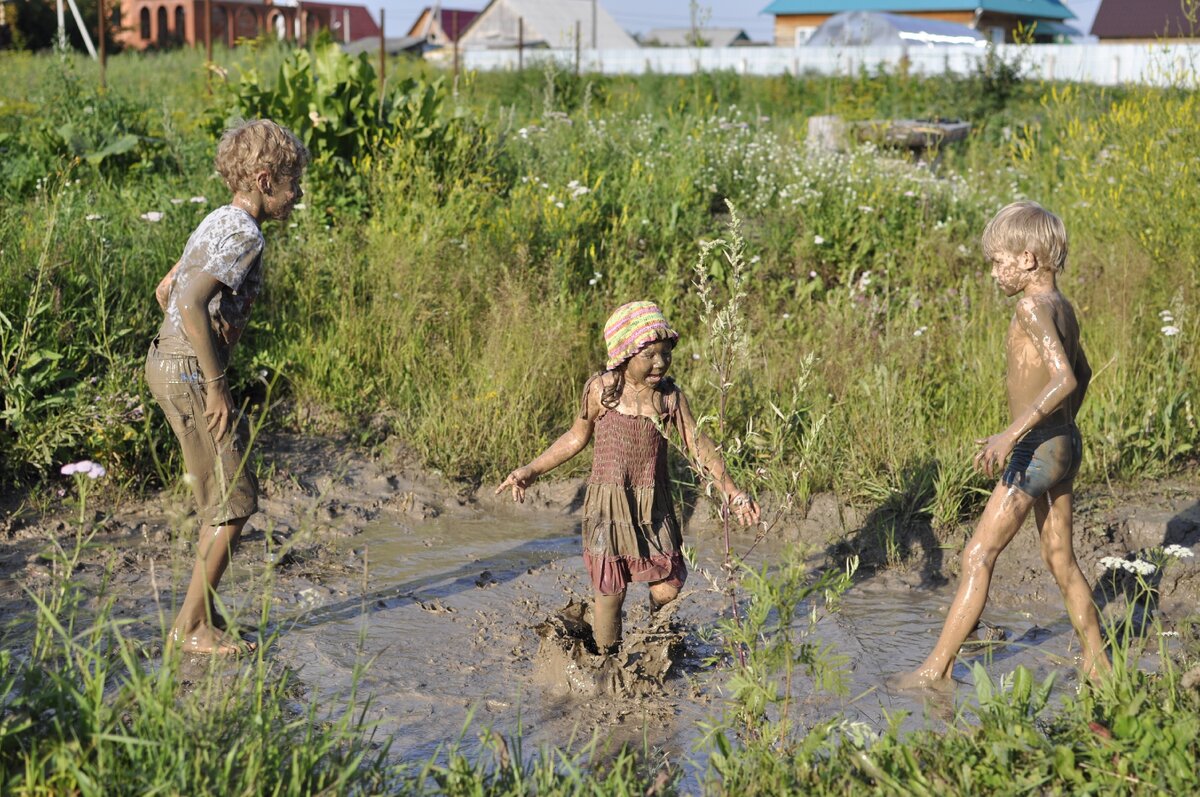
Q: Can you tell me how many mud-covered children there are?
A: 3